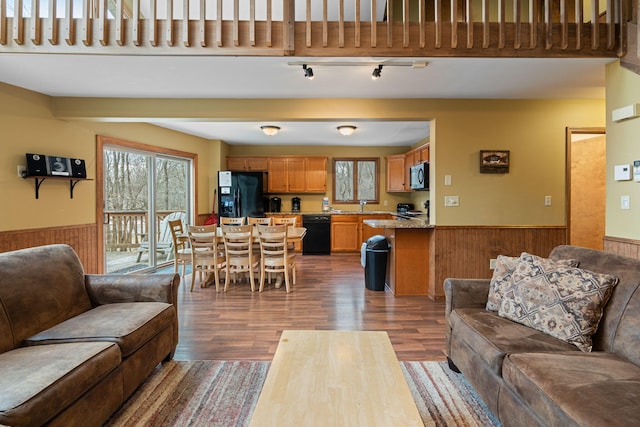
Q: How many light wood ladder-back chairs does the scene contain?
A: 7